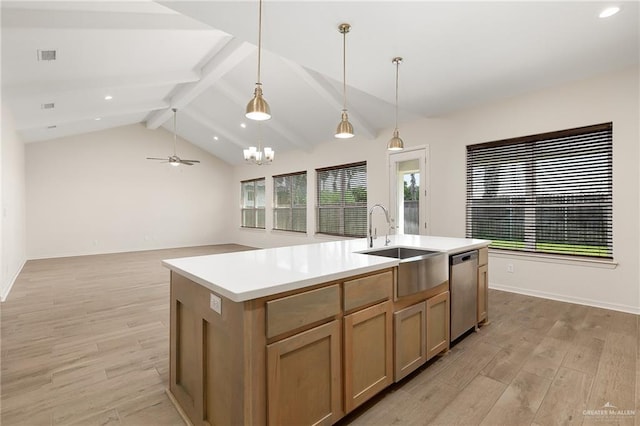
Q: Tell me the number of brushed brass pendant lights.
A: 3